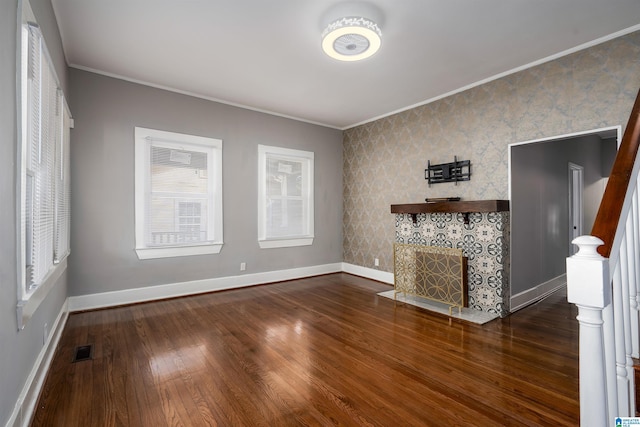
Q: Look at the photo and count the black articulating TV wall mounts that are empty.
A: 1